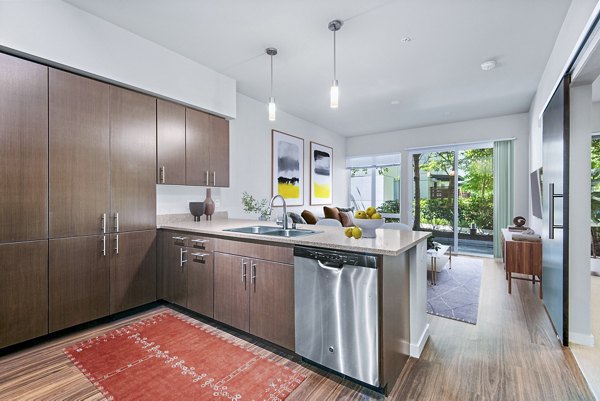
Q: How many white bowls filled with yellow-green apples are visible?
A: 1